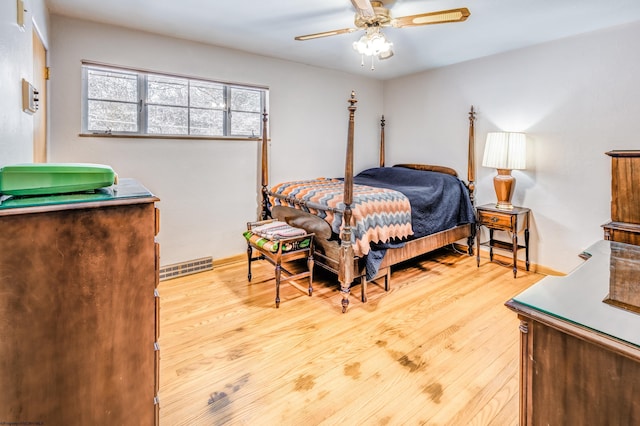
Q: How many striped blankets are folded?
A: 1